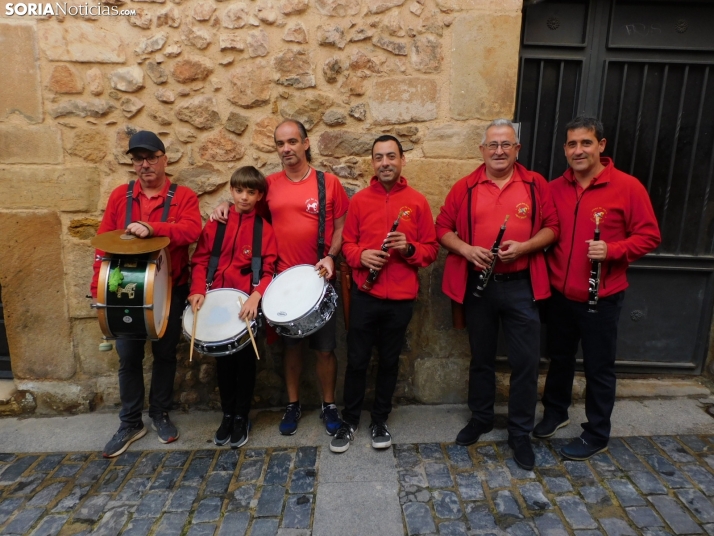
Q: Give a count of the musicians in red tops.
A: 6